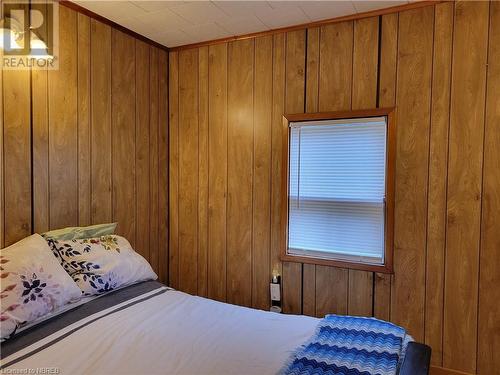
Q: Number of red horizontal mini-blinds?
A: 0